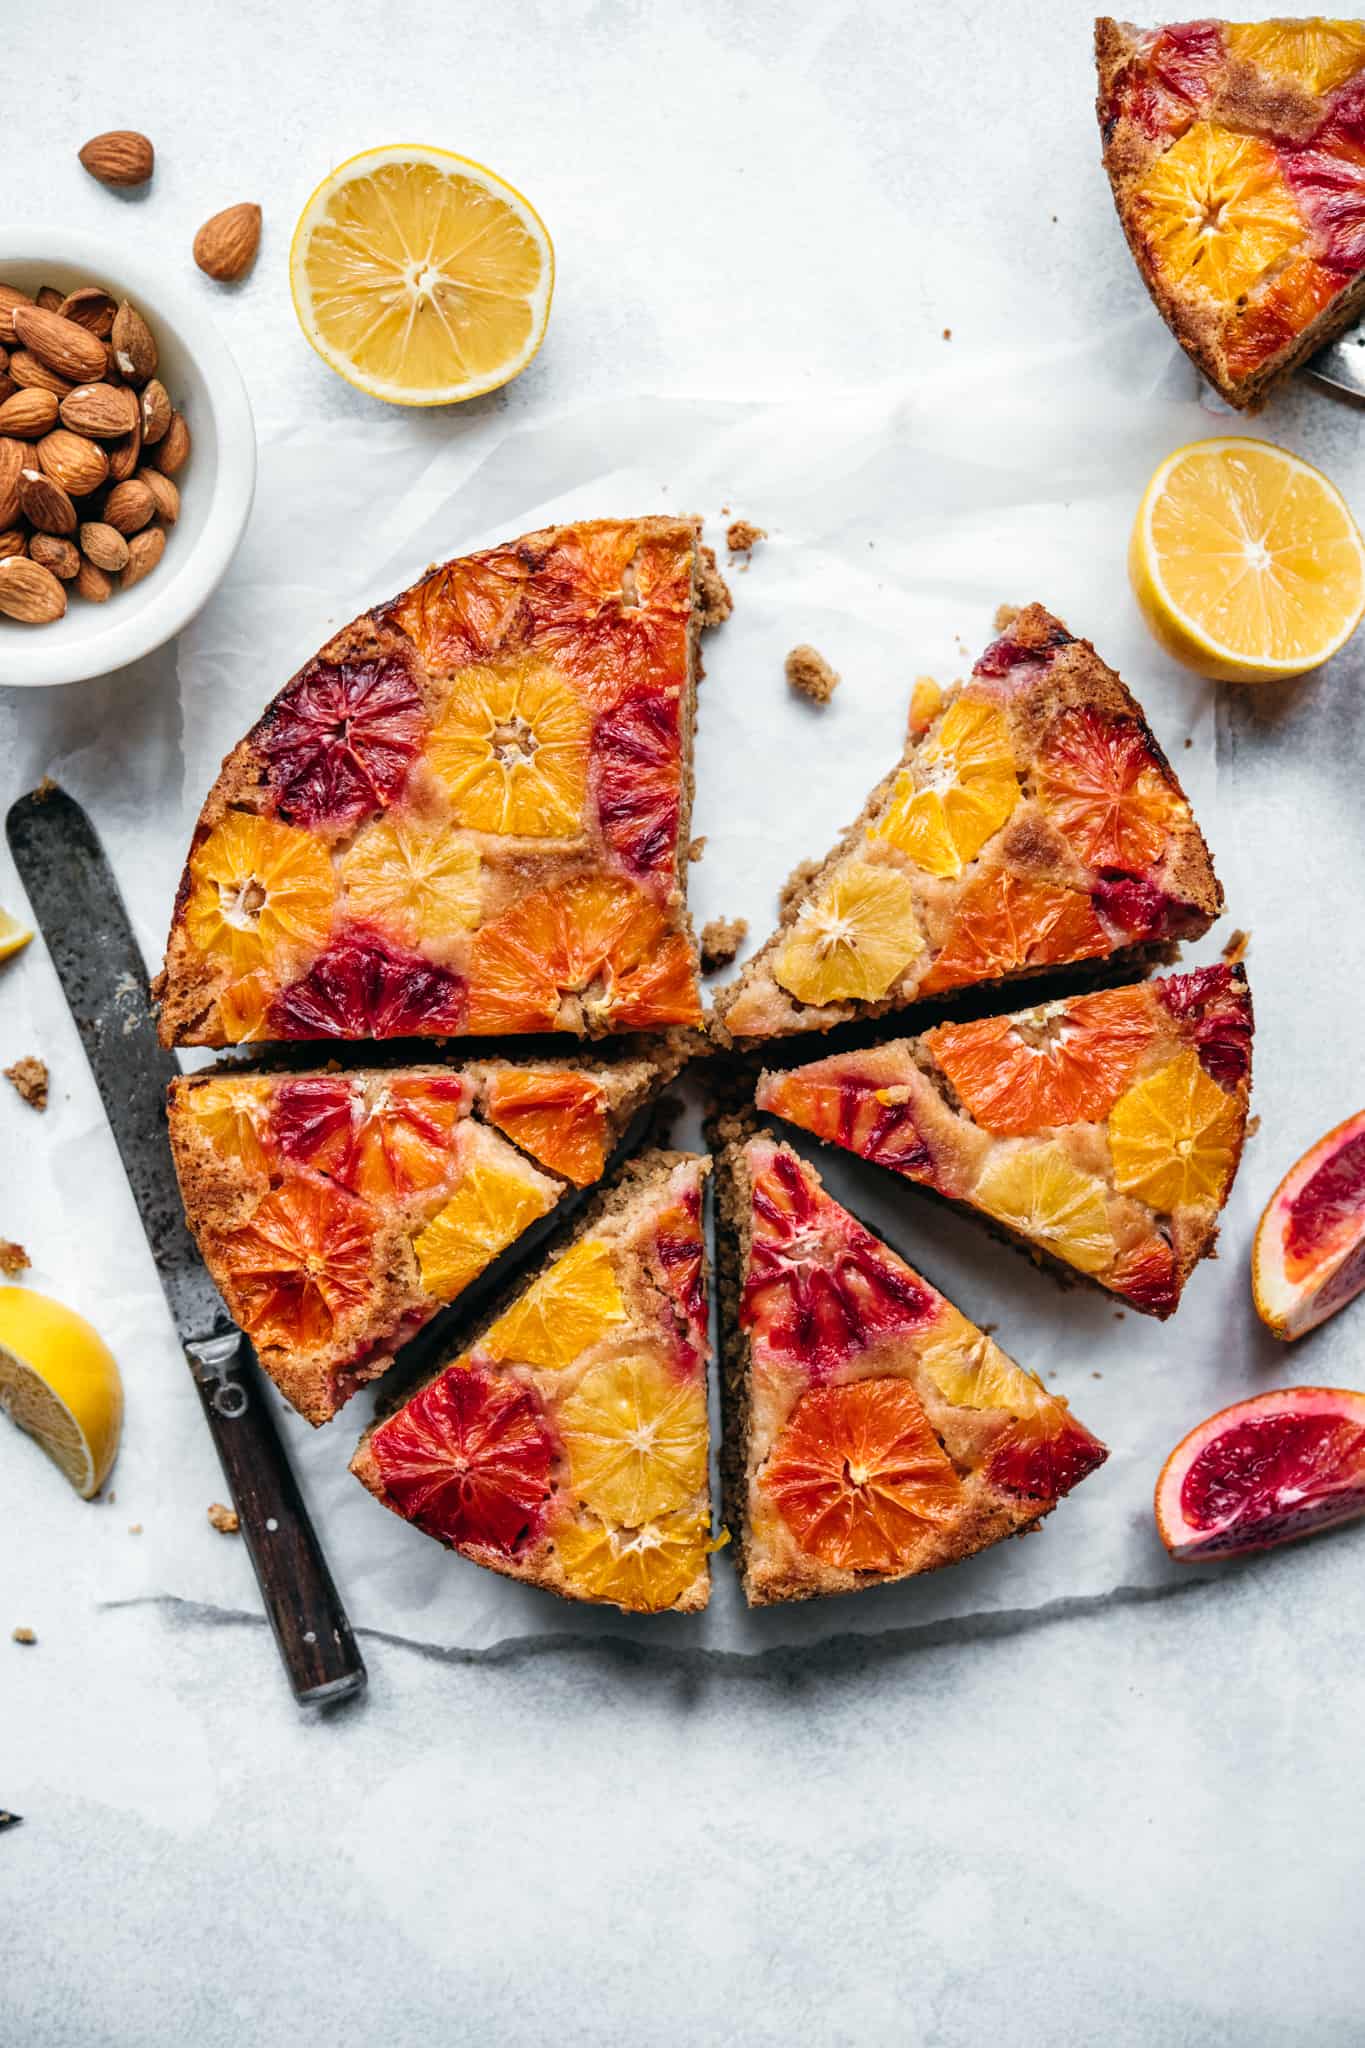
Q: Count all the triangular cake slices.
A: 6